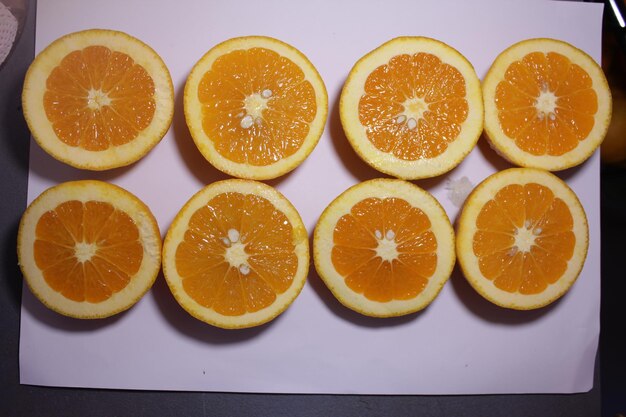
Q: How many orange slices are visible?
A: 8